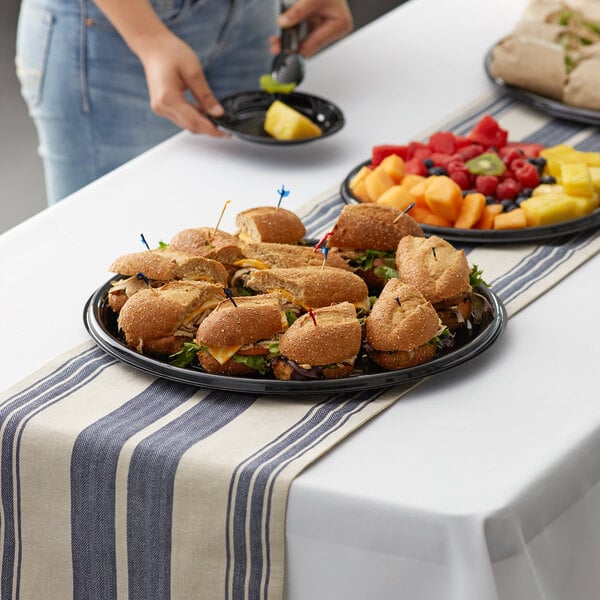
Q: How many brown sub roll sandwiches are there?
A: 11